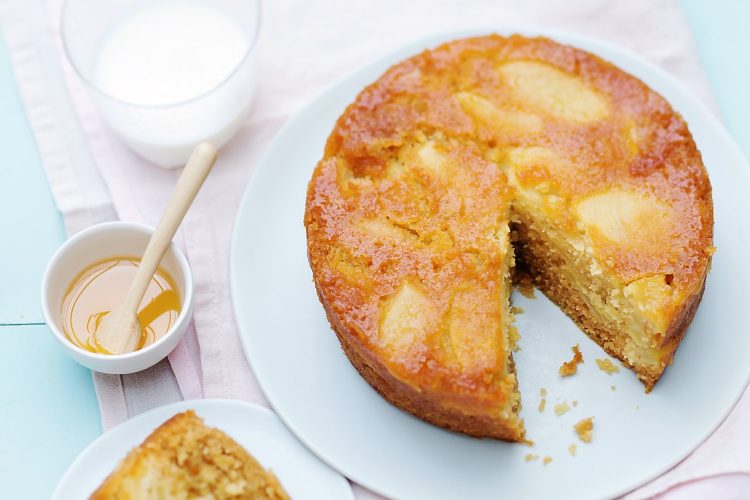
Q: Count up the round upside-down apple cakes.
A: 1